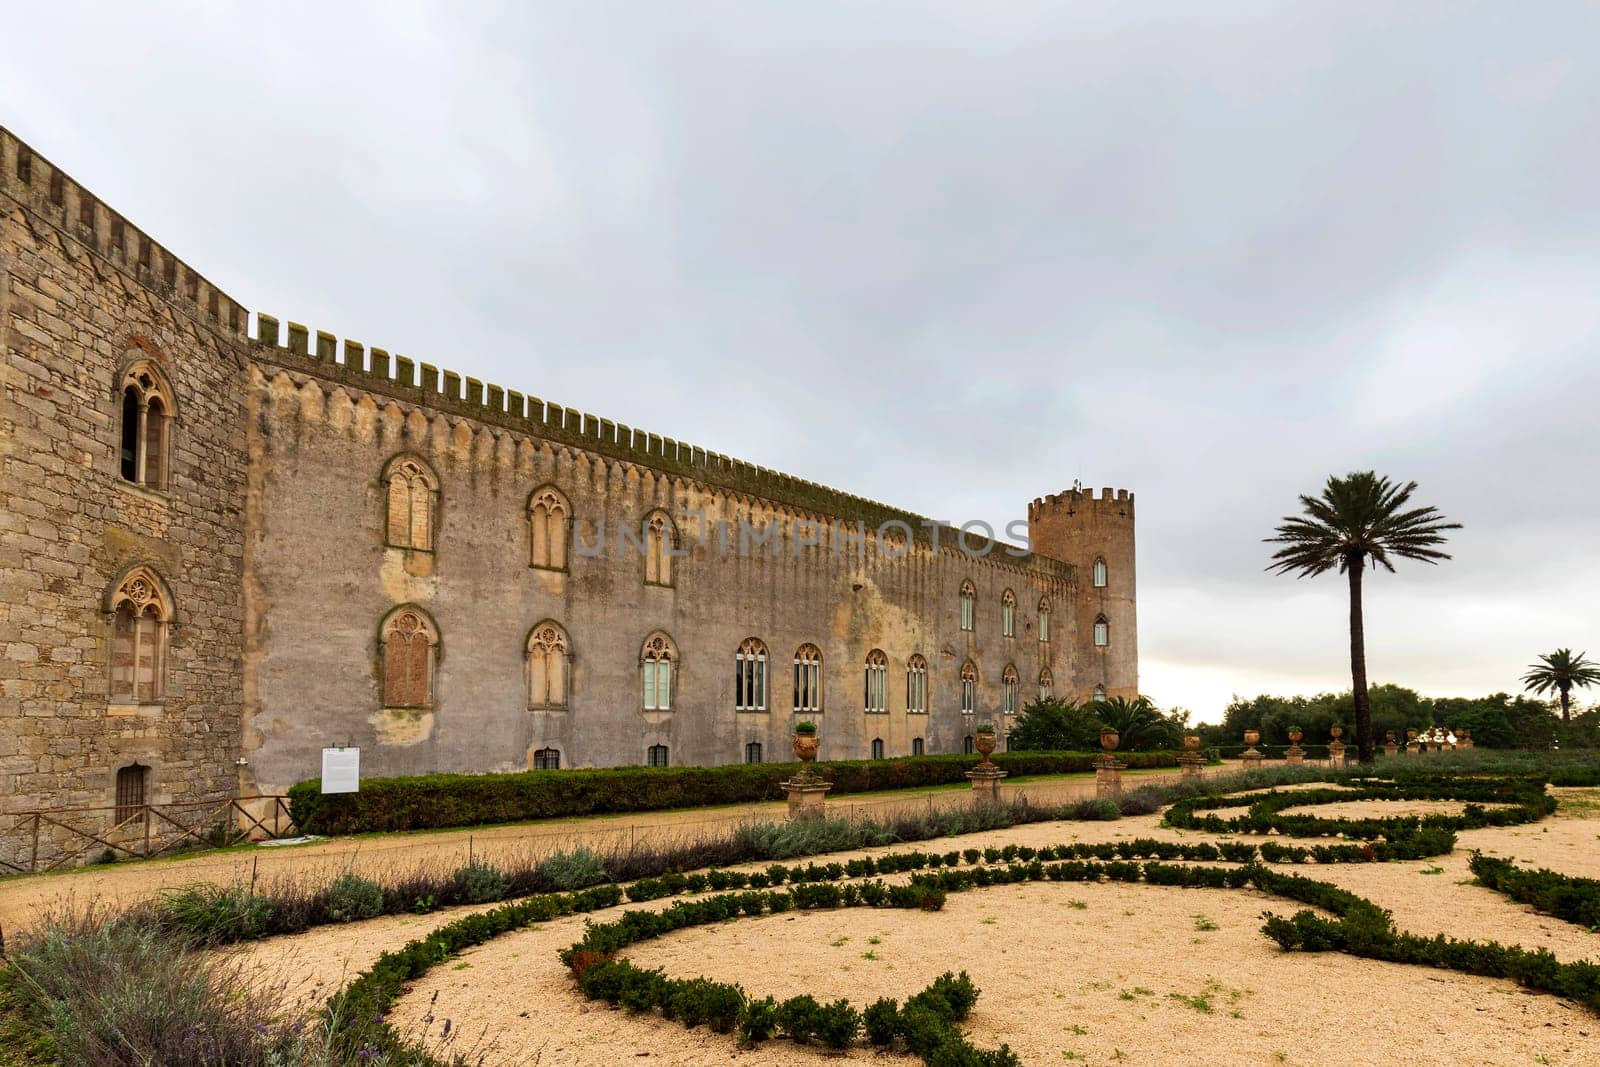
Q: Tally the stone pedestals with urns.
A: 13